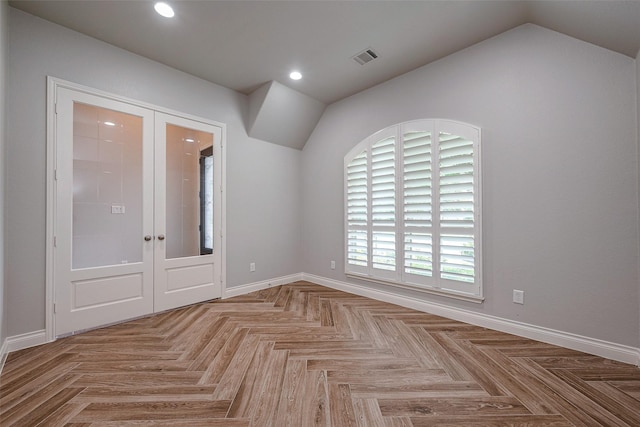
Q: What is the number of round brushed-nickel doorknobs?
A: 2